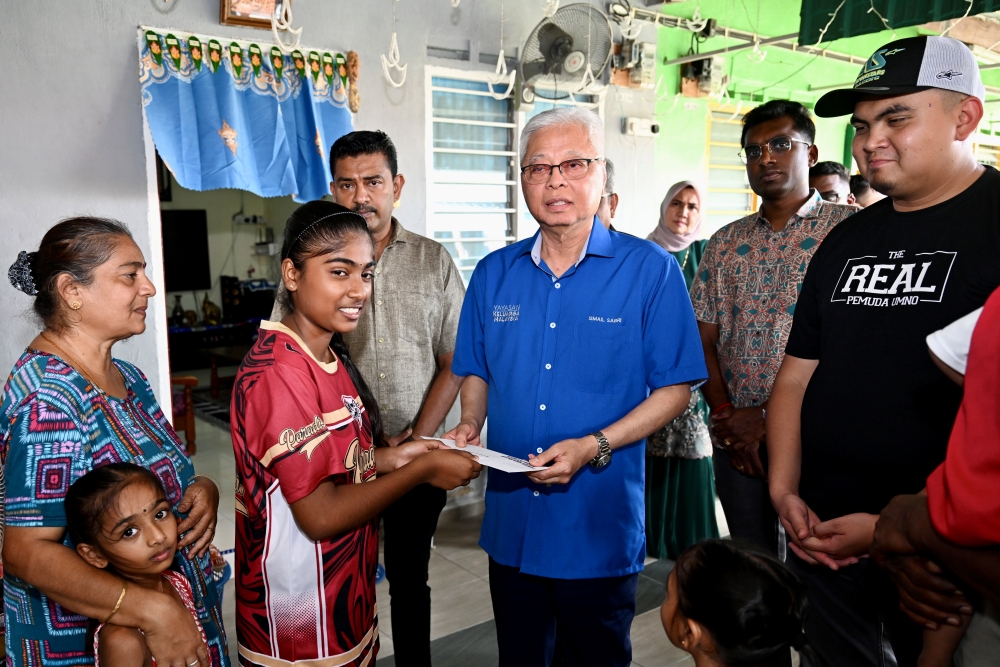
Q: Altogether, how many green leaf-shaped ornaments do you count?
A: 11